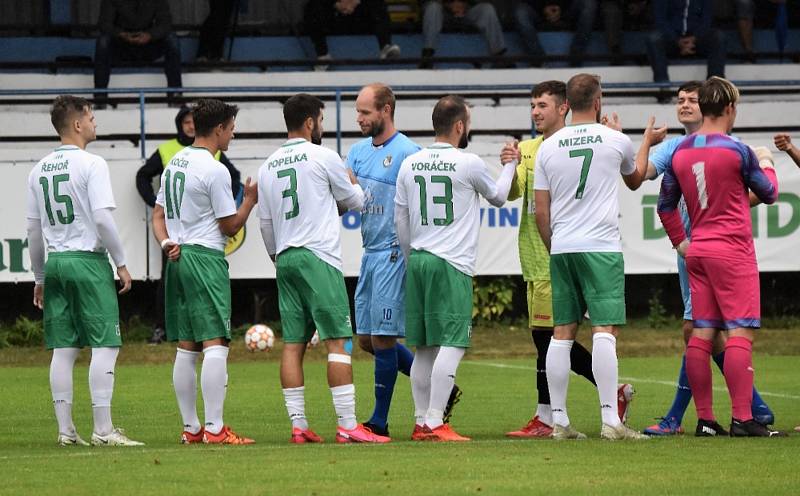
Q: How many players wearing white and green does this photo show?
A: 5